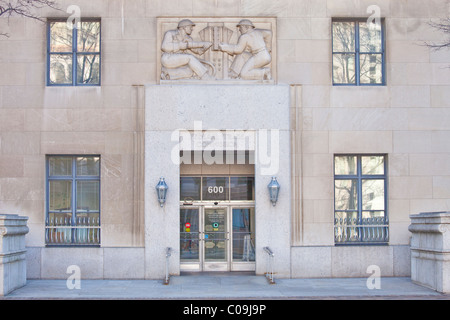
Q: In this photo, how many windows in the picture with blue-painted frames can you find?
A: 4